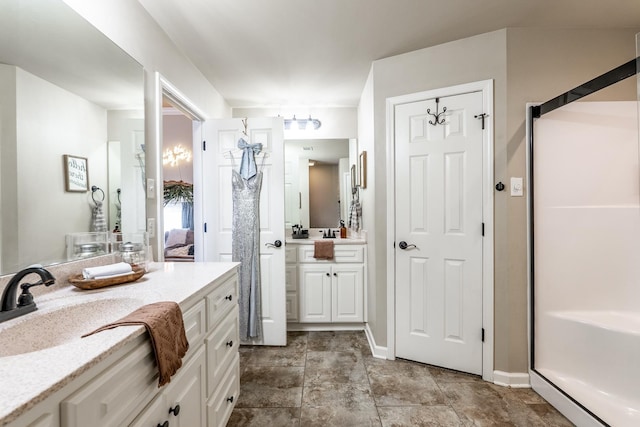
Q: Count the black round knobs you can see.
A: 7